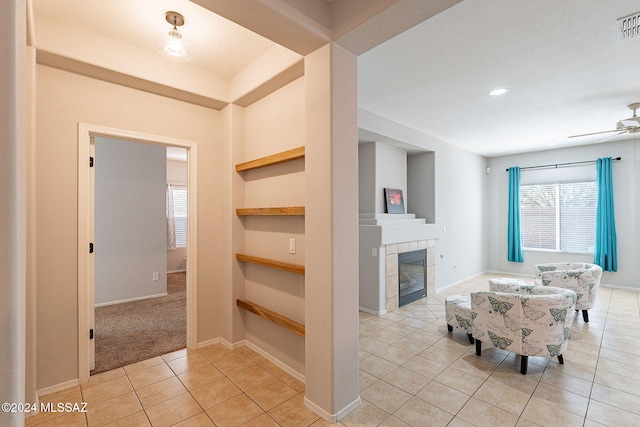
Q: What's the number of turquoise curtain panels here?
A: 2